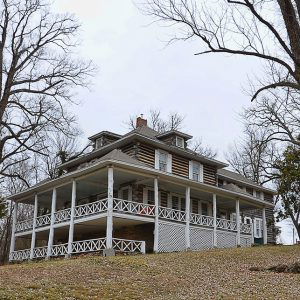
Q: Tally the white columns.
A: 10